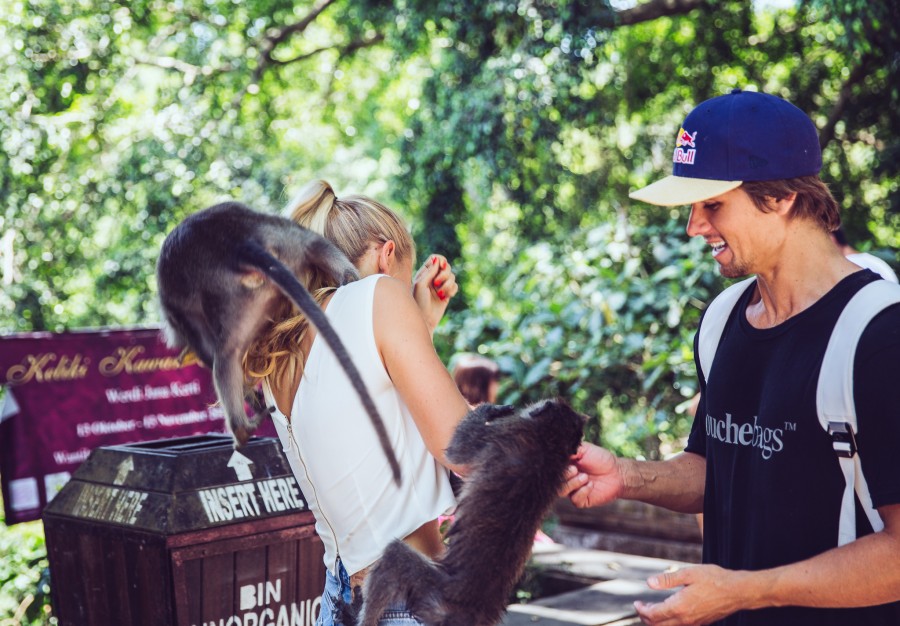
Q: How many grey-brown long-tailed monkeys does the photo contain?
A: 2